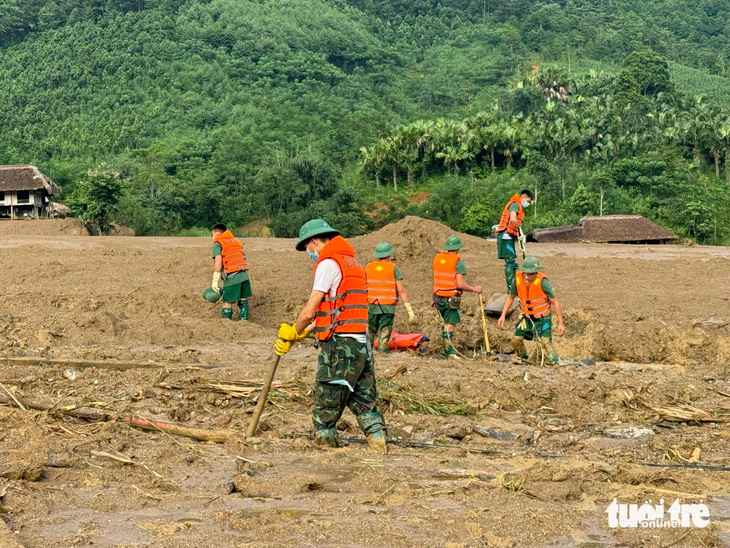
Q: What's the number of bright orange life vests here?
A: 6